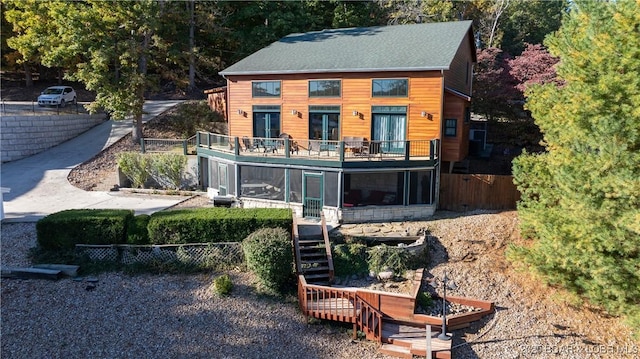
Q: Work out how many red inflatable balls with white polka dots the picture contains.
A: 0